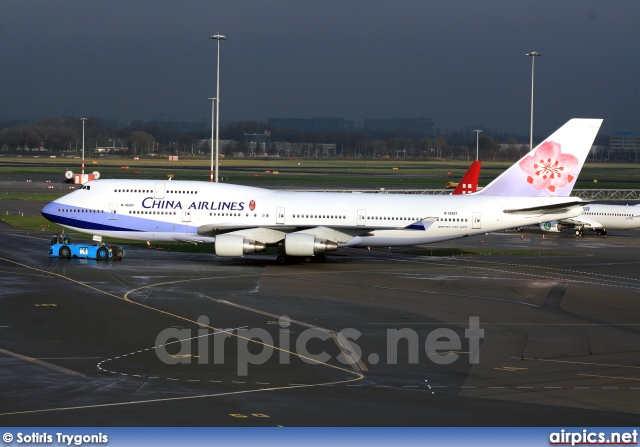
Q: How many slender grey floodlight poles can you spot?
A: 5